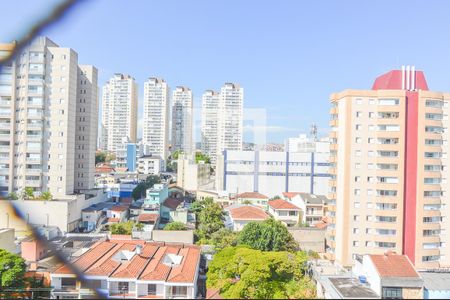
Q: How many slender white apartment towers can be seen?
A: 5